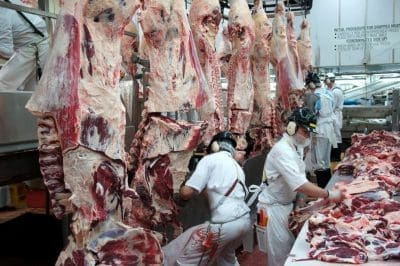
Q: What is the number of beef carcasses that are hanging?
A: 8